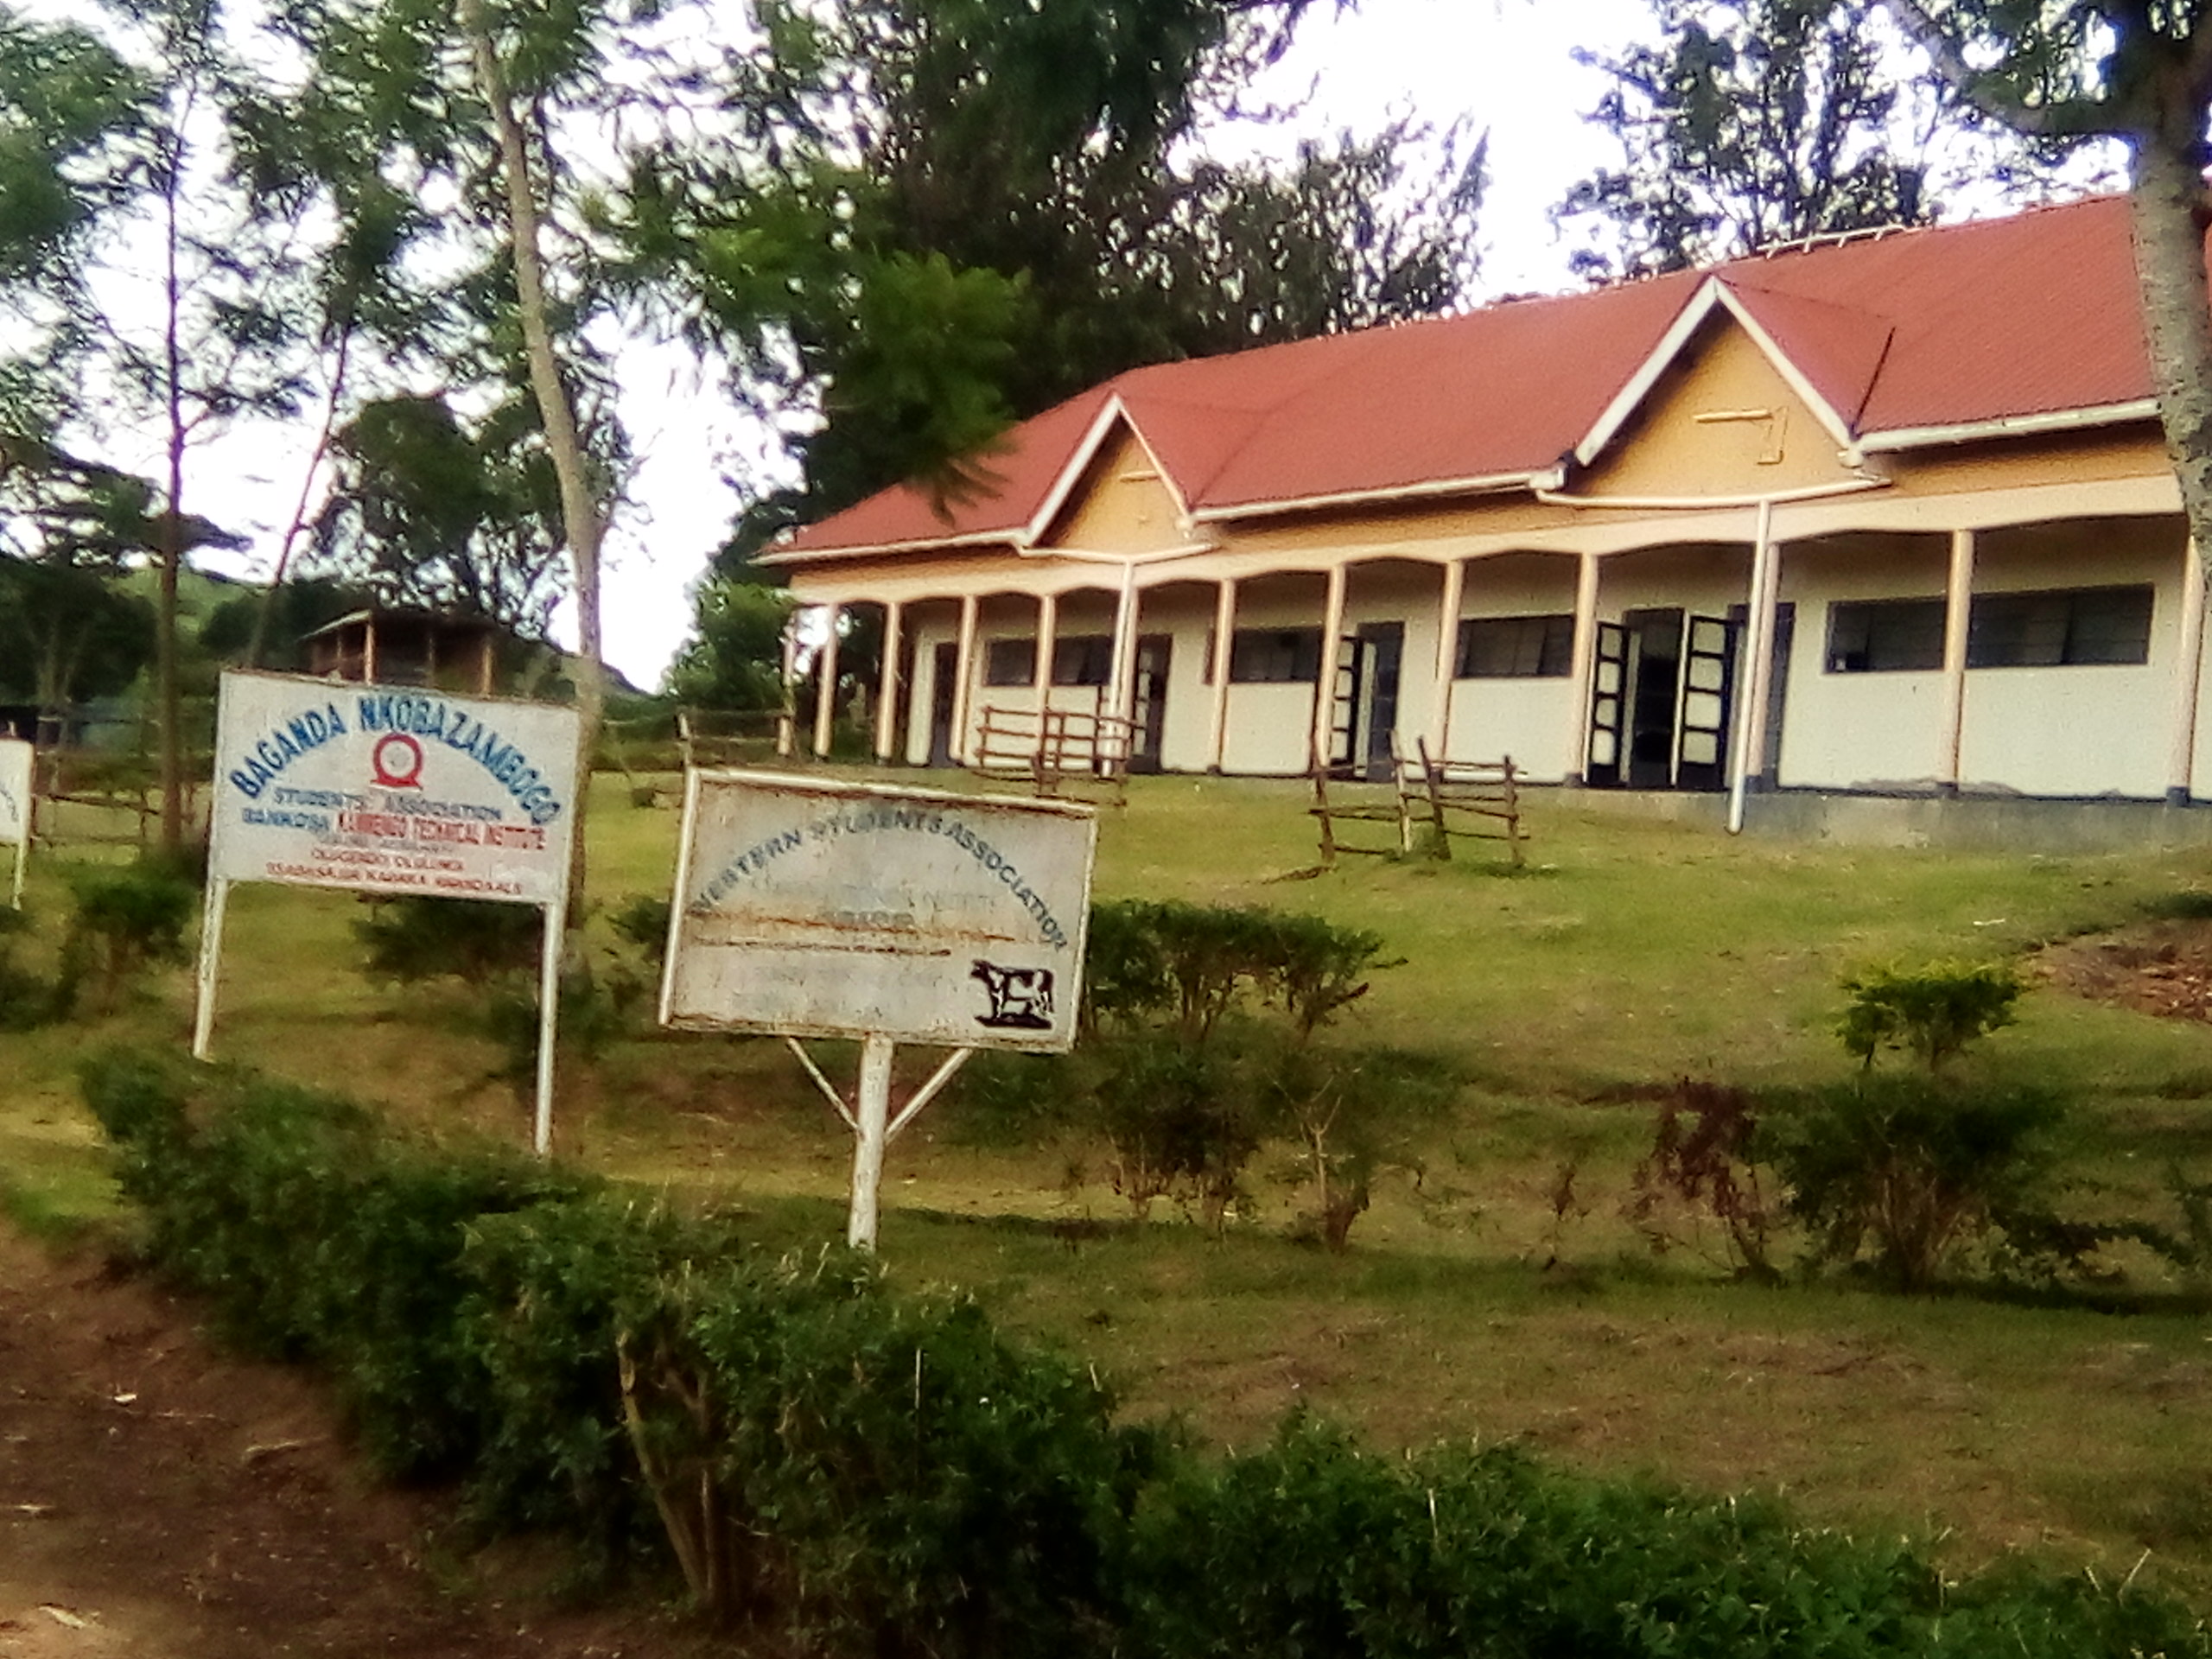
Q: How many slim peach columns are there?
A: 13